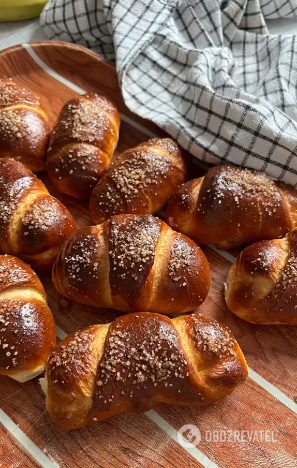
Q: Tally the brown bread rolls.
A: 9